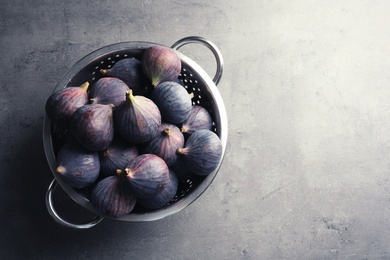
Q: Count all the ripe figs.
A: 15